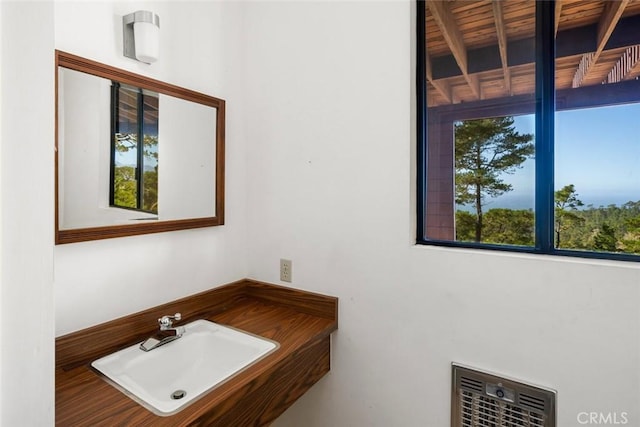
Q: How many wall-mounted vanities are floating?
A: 1